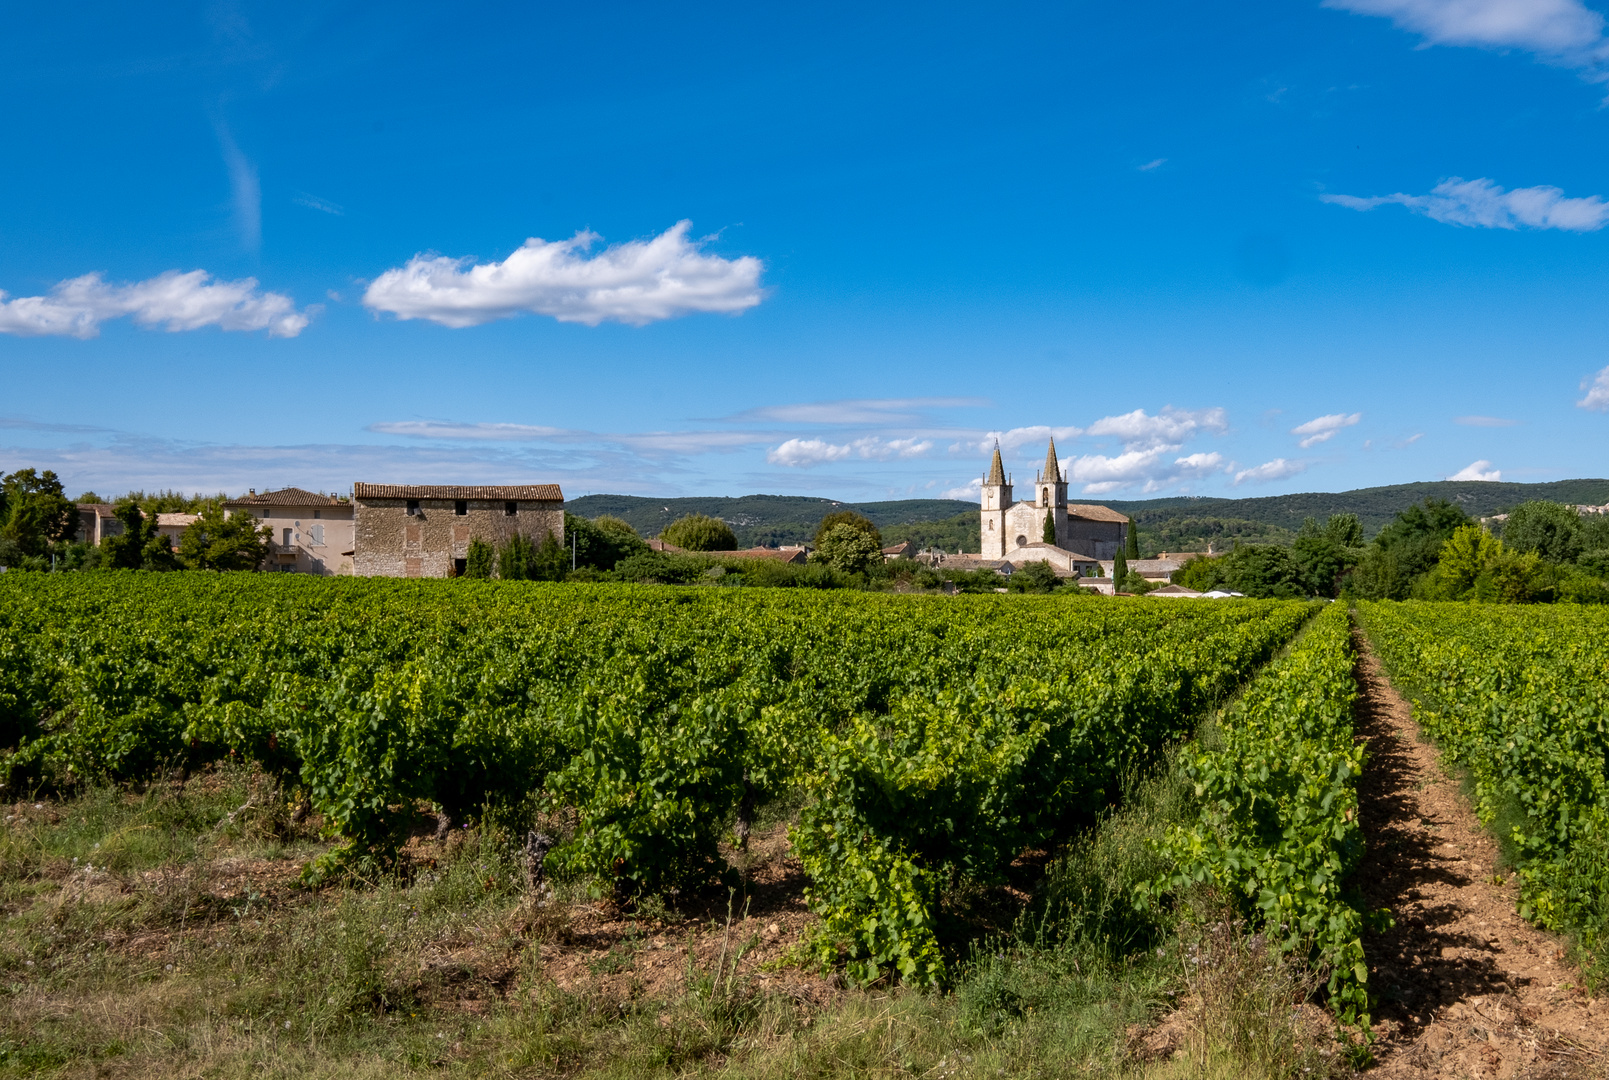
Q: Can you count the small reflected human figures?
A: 0